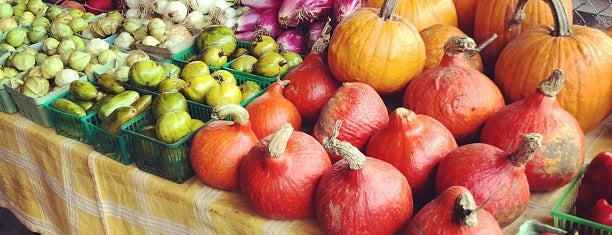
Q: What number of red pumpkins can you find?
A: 11